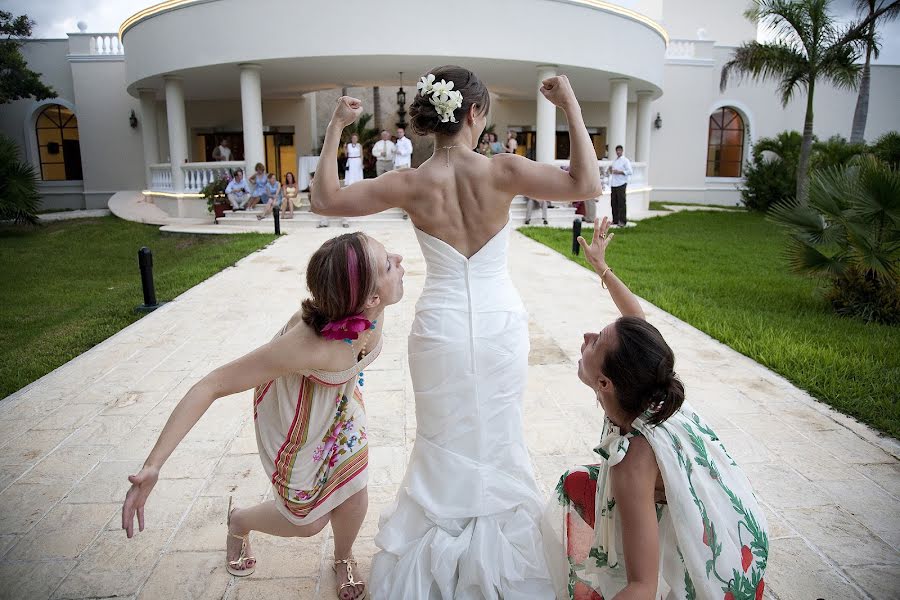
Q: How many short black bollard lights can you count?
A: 3